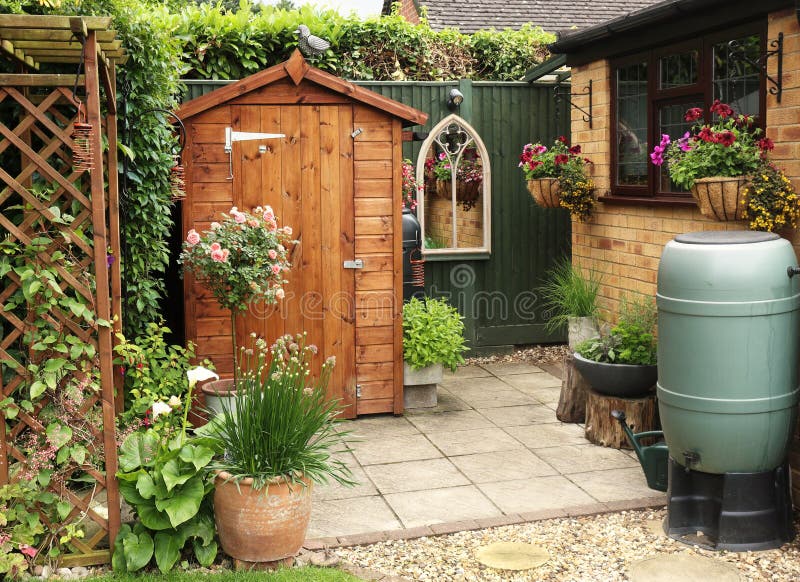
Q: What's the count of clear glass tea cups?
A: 0